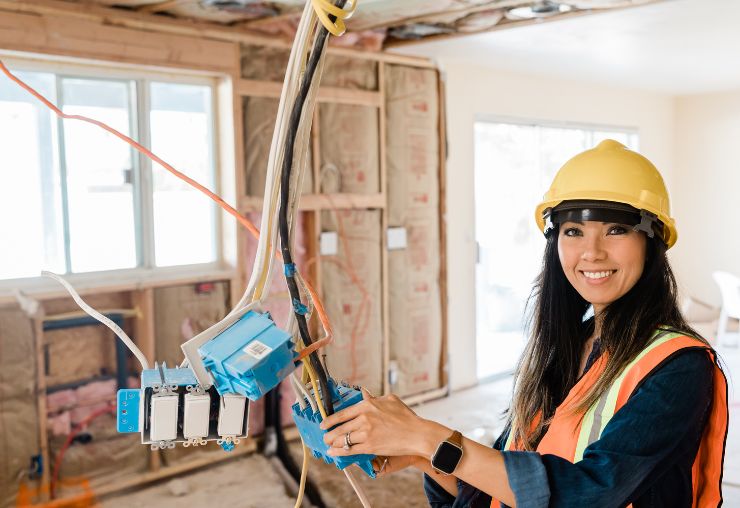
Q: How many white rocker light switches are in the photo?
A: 3